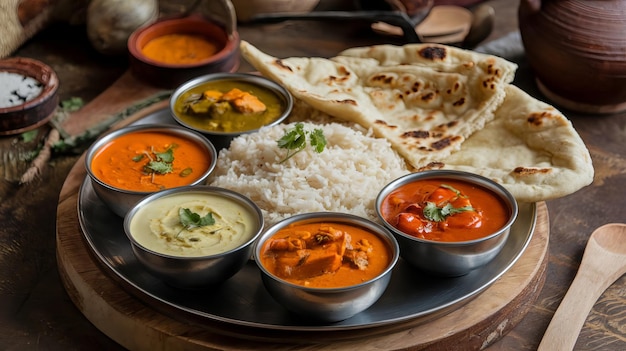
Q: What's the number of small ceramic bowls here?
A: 2